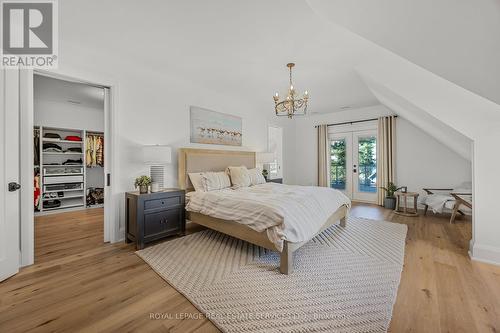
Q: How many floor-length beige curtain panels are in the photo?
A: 2